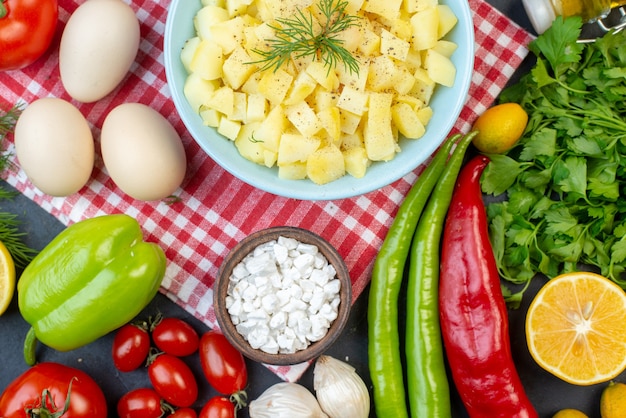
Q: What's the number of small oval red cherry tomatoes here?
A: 7